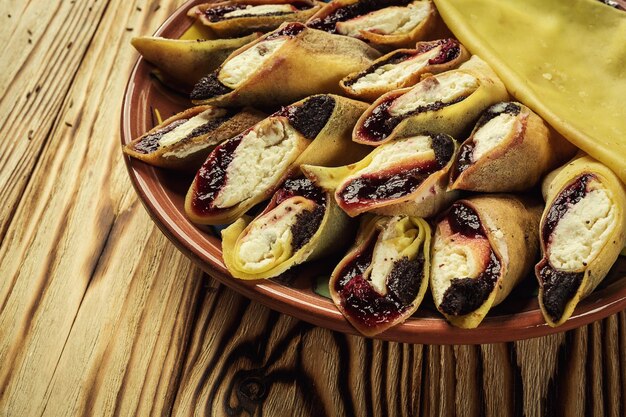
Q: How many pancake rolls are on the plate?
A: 14